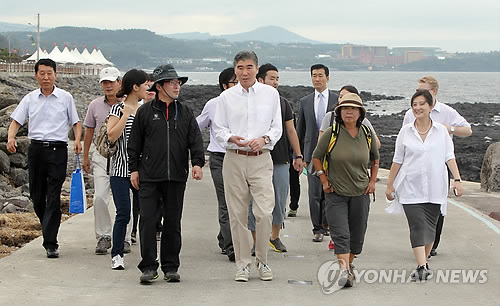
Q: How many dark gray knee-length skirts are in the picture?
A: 1